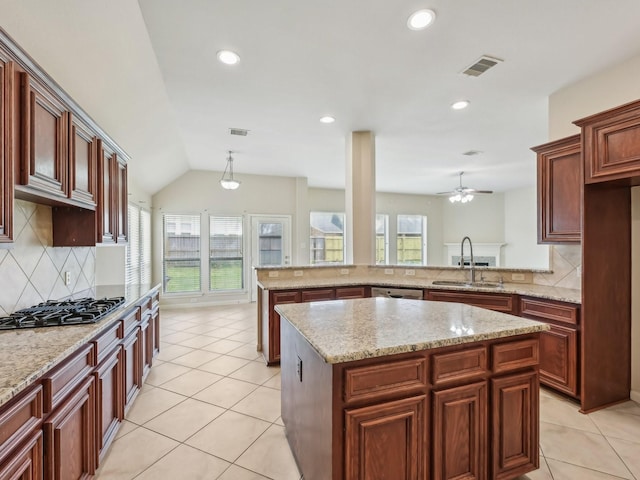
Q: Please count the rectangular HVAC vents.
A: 3